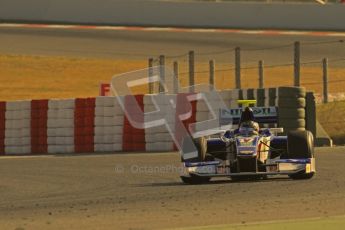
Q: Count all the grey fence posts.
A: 9